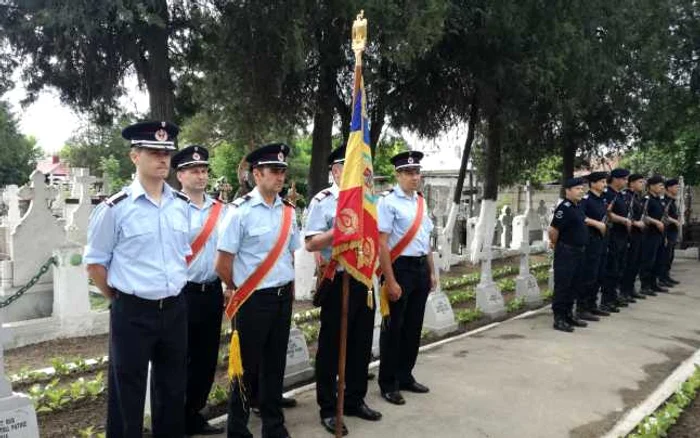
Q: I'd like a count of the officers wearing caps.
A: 11